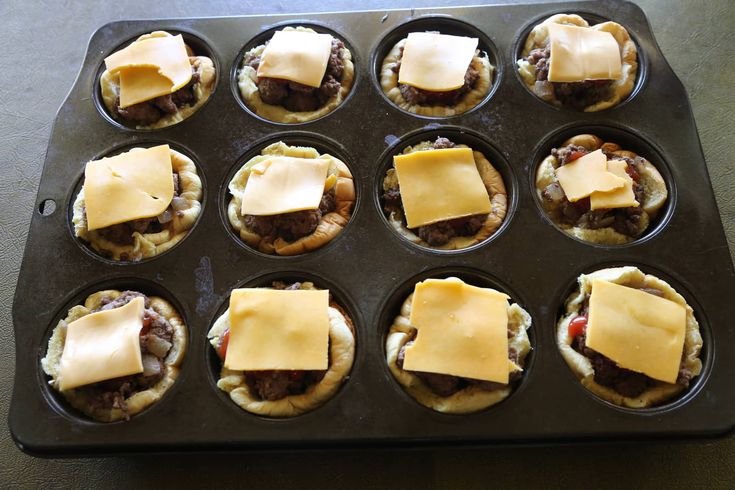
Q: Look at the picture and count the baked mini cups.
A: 12